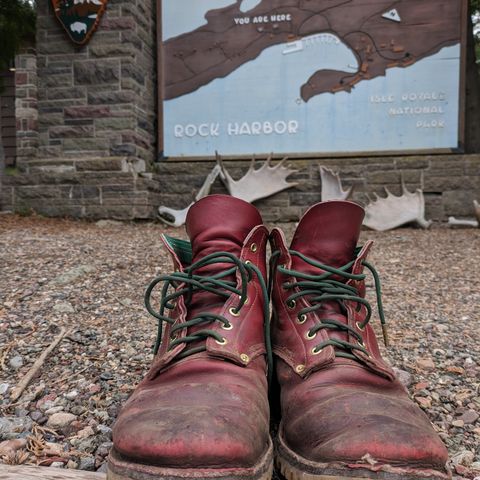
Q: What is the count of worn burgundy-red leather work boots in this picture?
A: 2